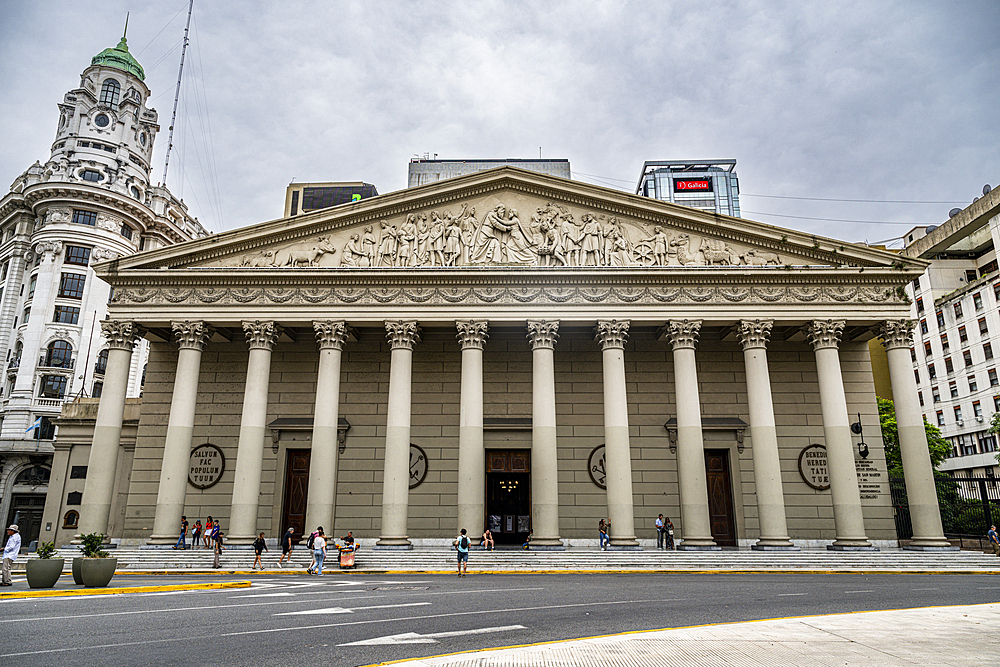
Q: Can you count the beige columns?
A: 12